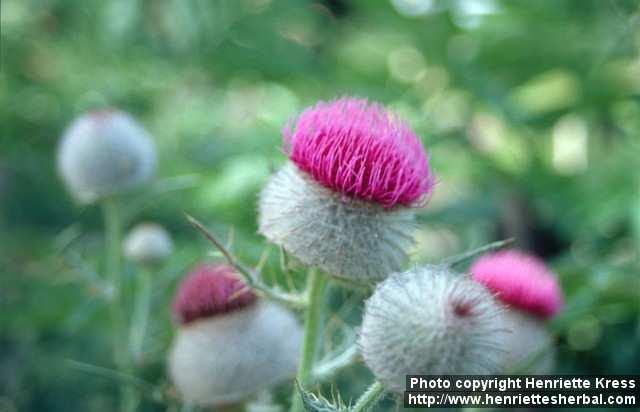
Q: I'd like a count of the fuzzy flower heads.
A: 6